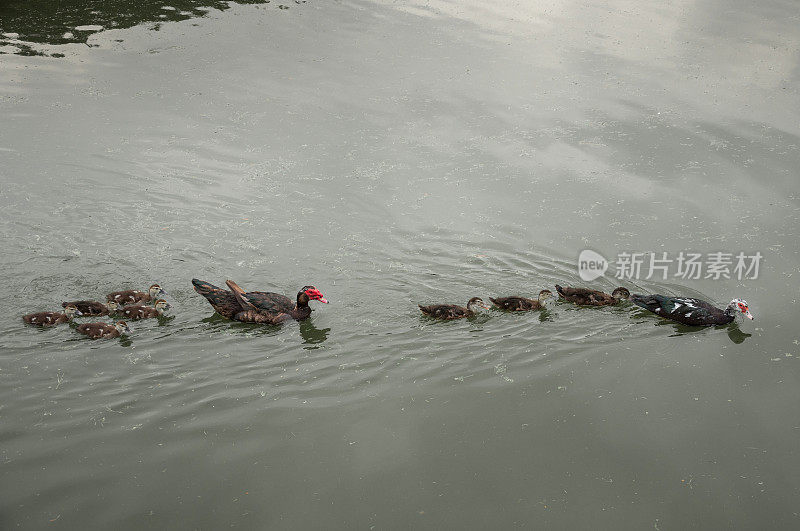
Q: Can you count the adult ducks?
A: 2